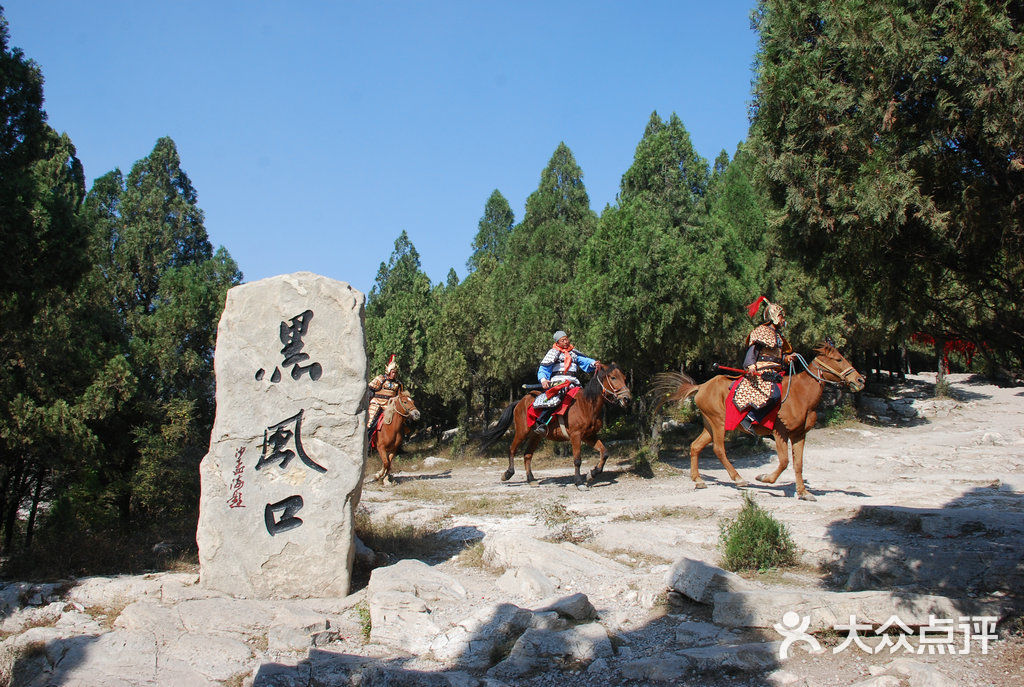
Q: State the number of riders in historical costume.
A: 3